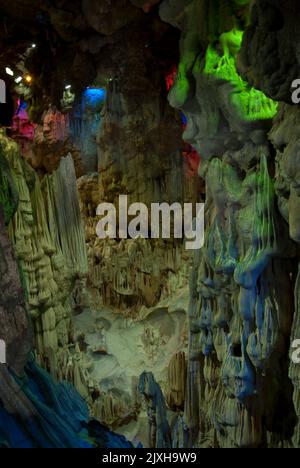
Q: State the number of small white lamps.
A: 4